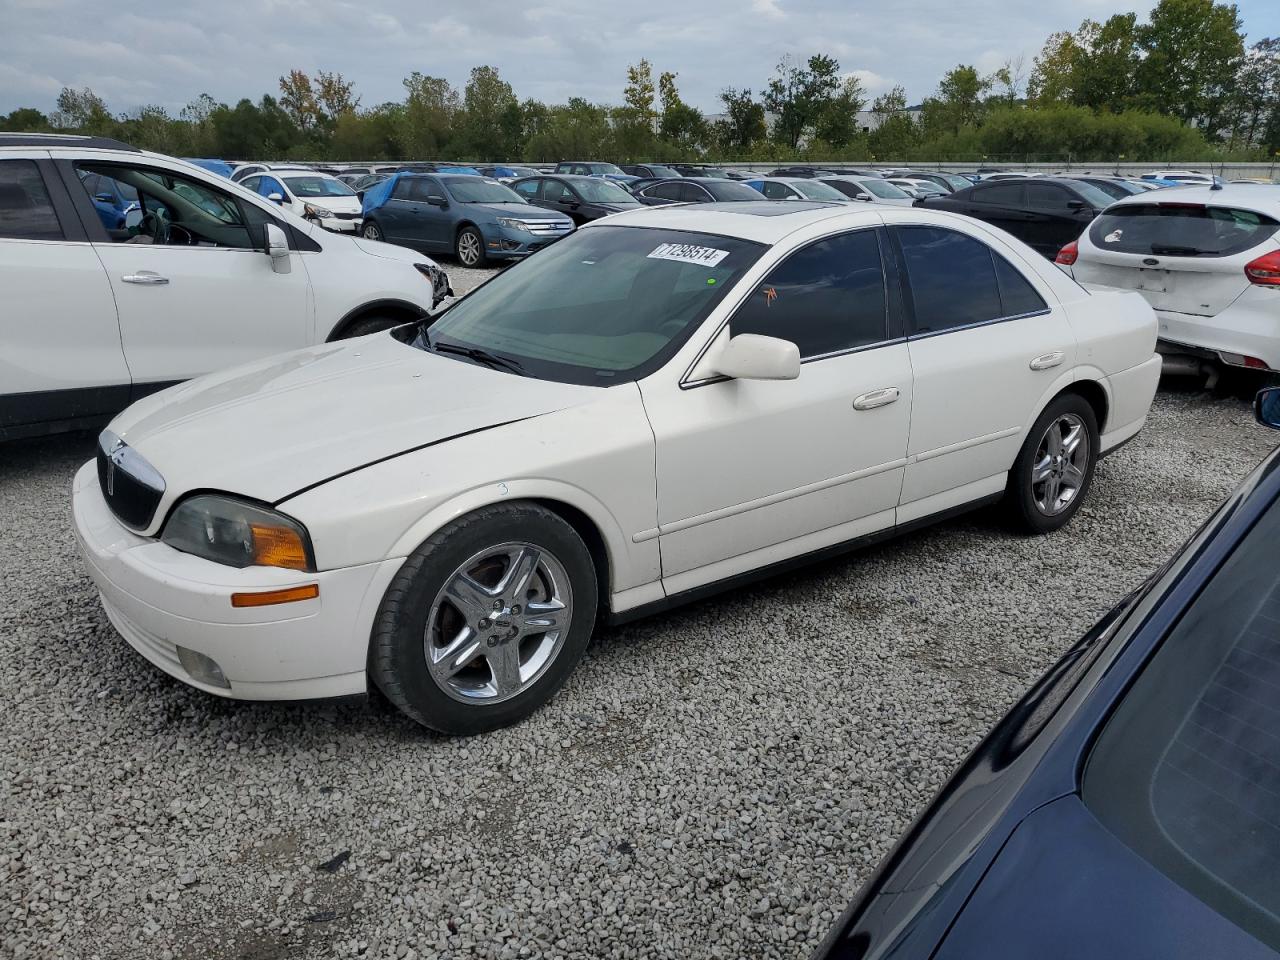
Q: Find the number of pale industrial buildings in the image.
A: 1